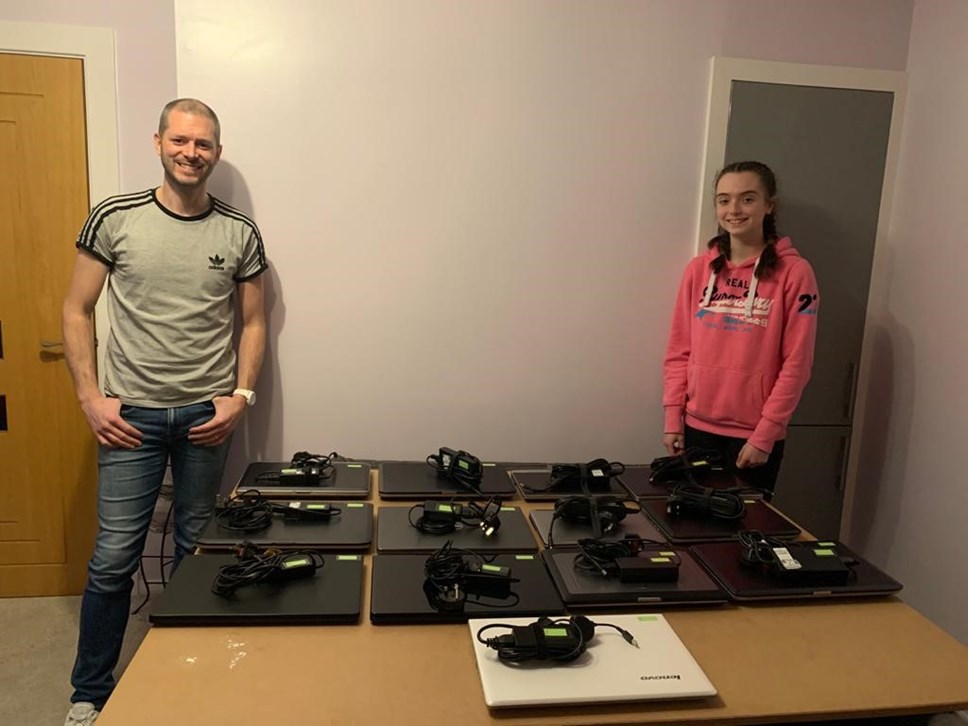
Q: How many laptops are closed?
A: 13